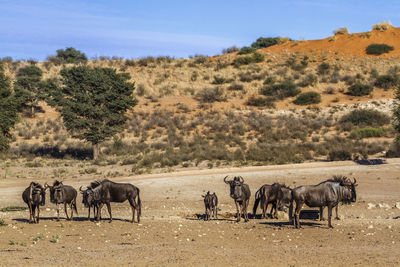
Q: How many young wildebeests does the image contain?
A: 1